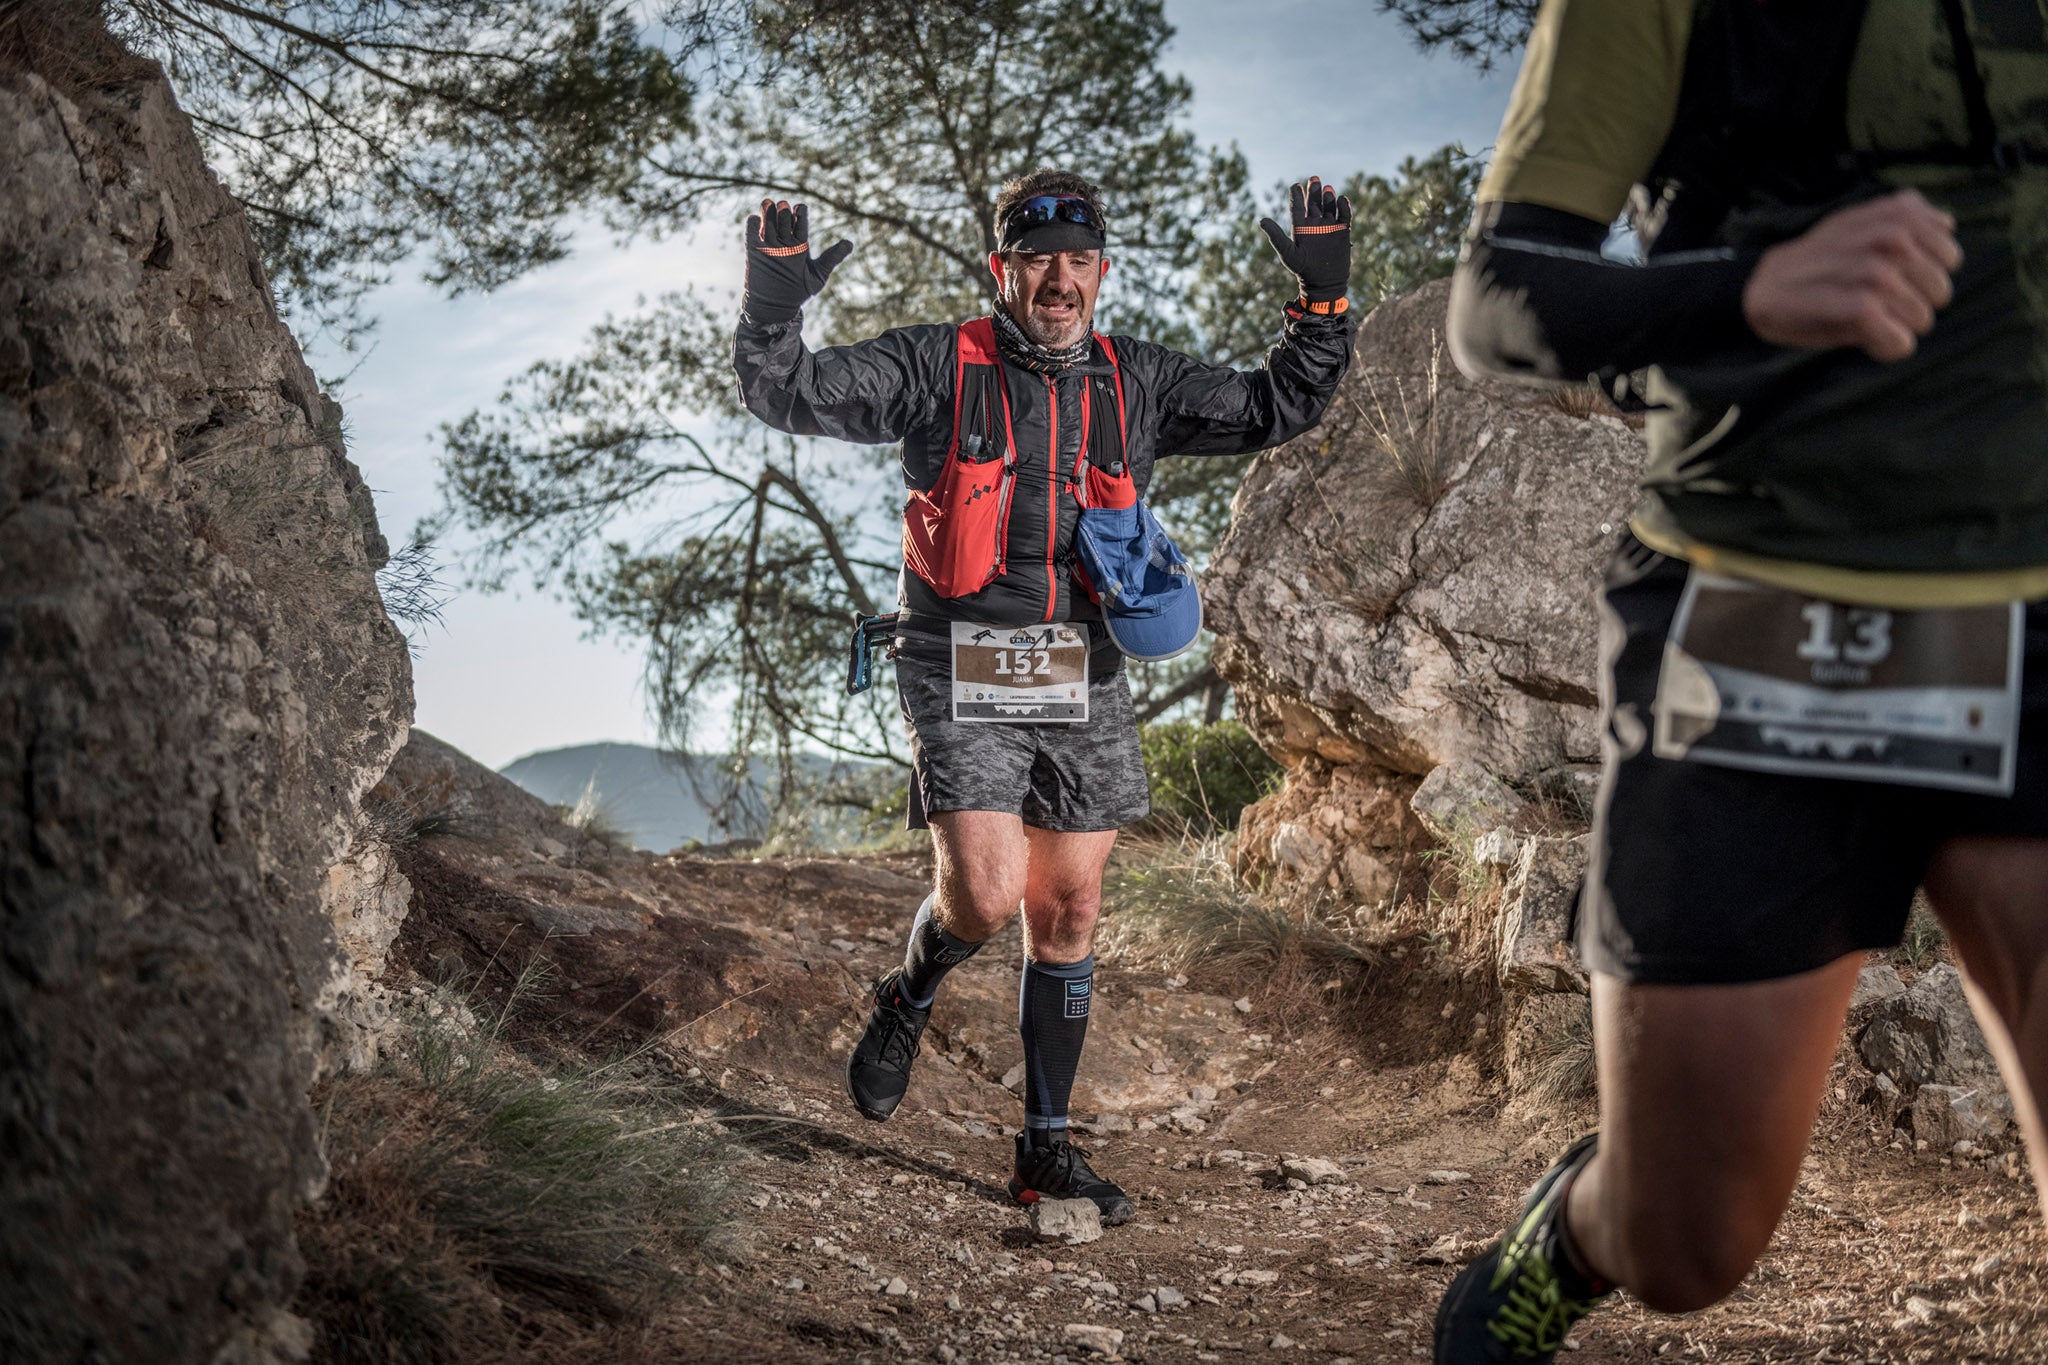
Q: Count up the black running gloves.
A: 2